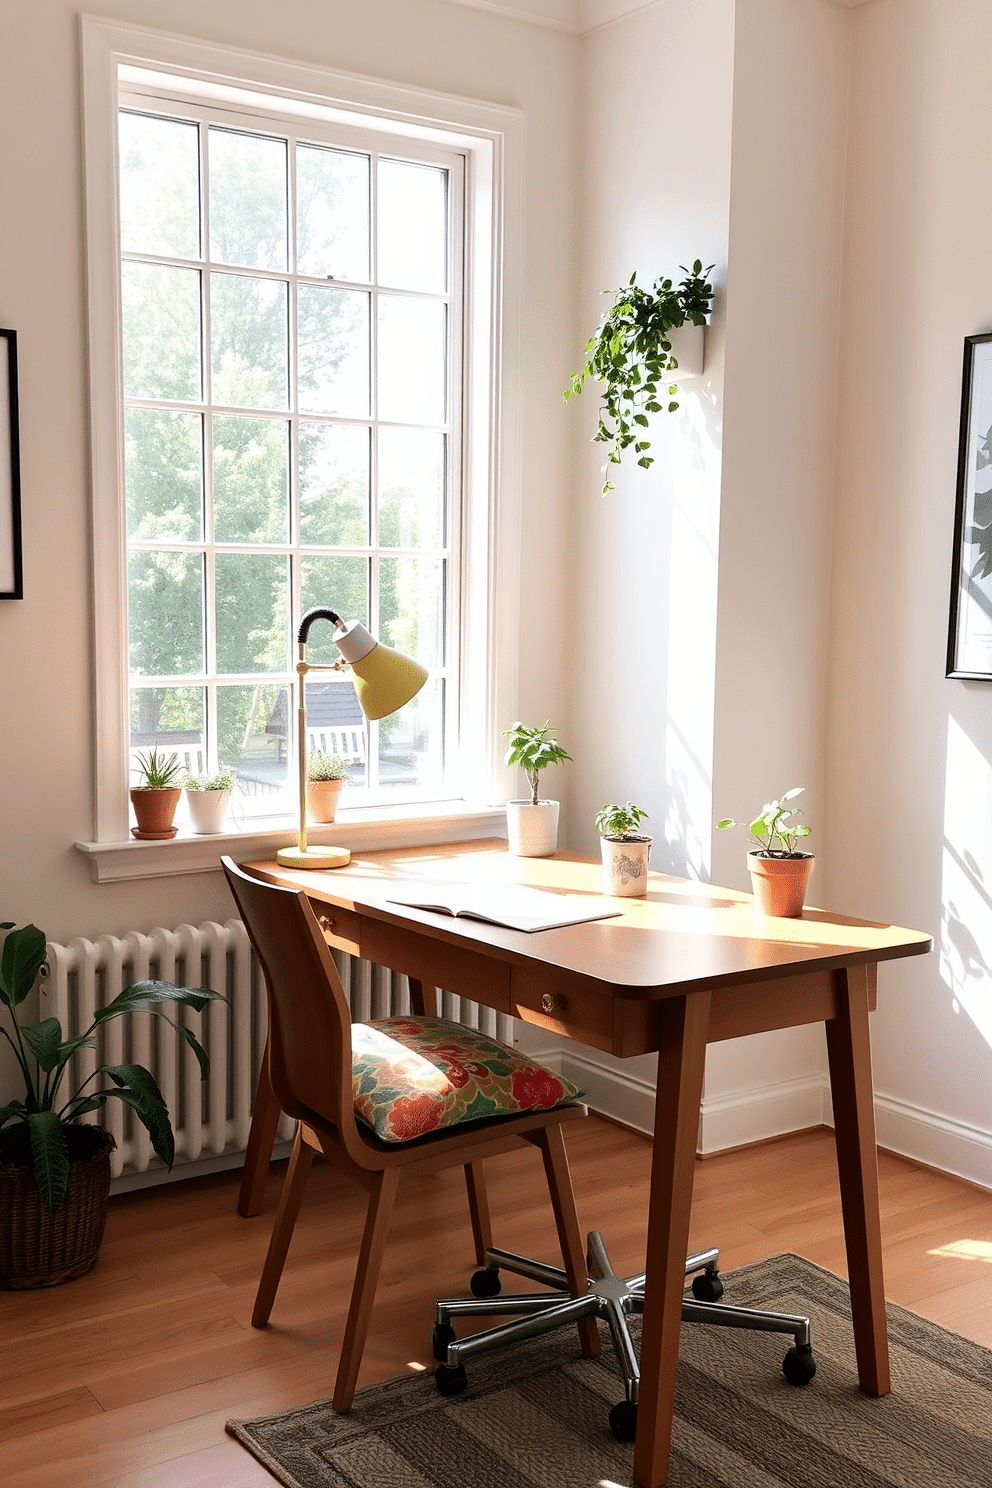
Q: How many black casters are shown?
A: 6